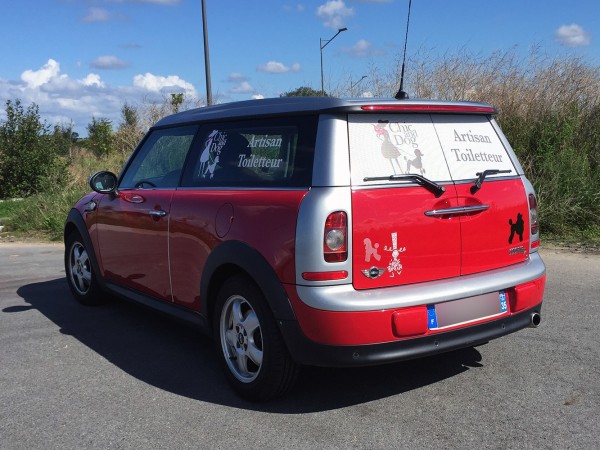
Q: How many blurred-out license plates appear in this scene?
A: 1